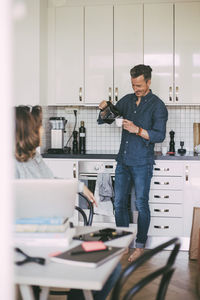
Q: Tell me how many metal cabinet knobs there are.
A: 12